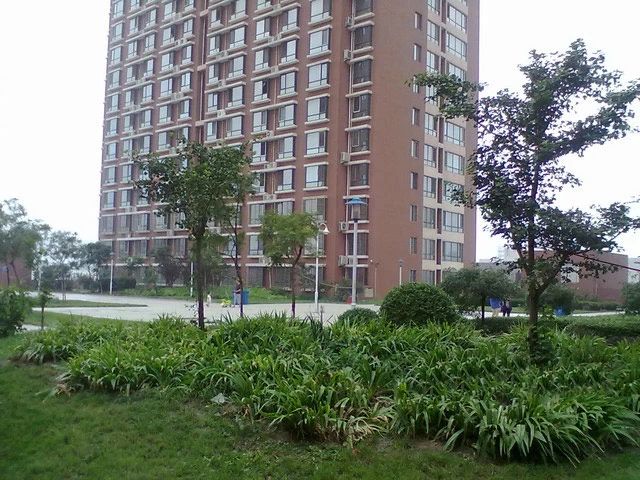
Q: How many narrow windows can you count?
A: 9